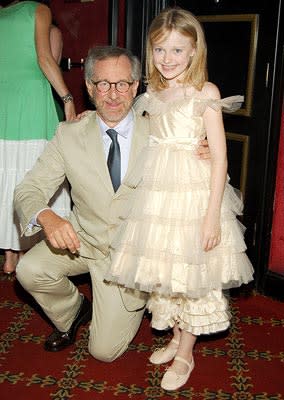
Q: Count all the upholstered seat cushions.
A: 0